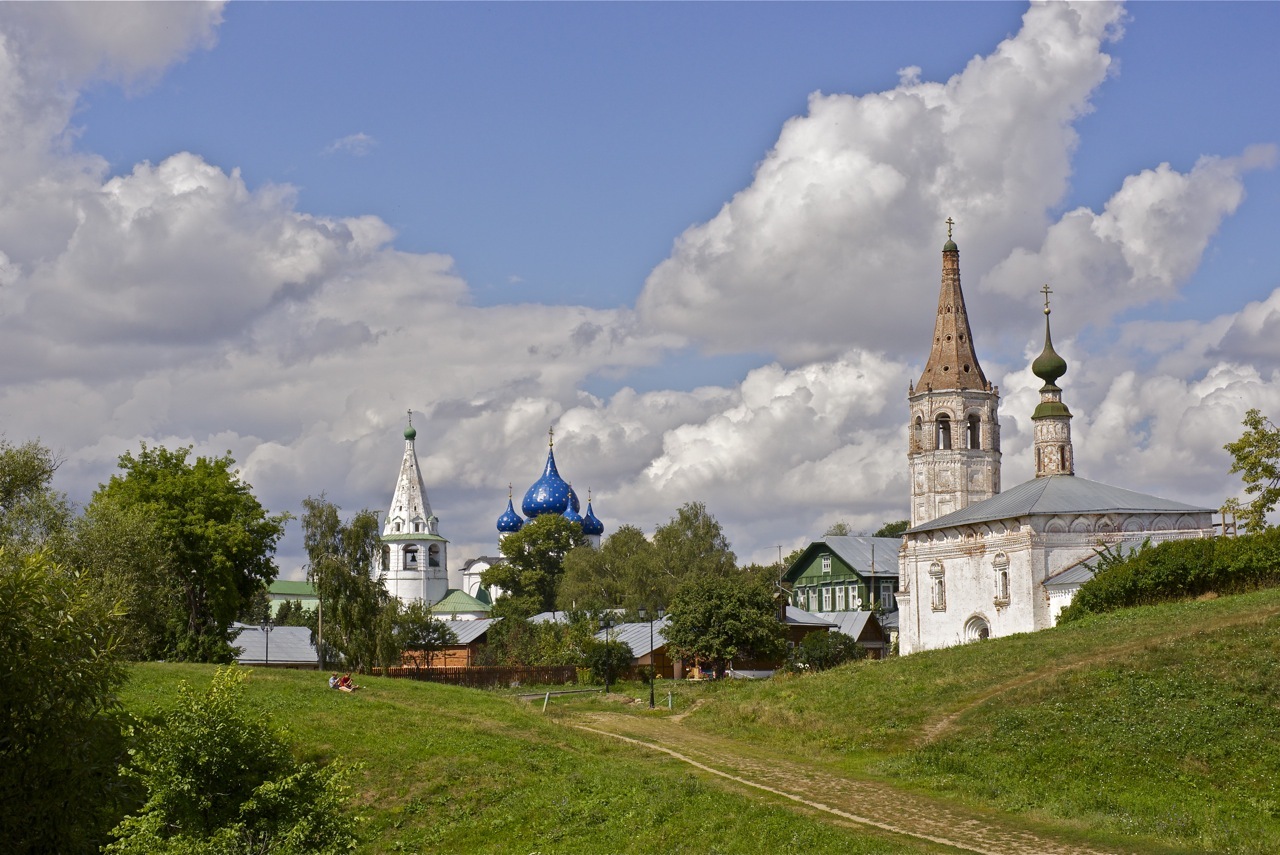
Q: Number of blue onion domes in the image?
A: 4